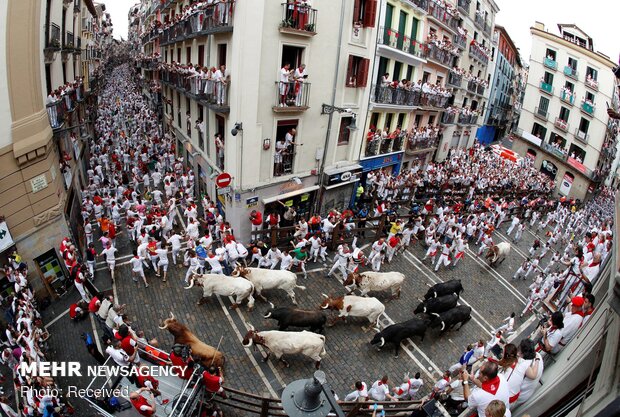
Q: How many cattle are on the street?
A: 12